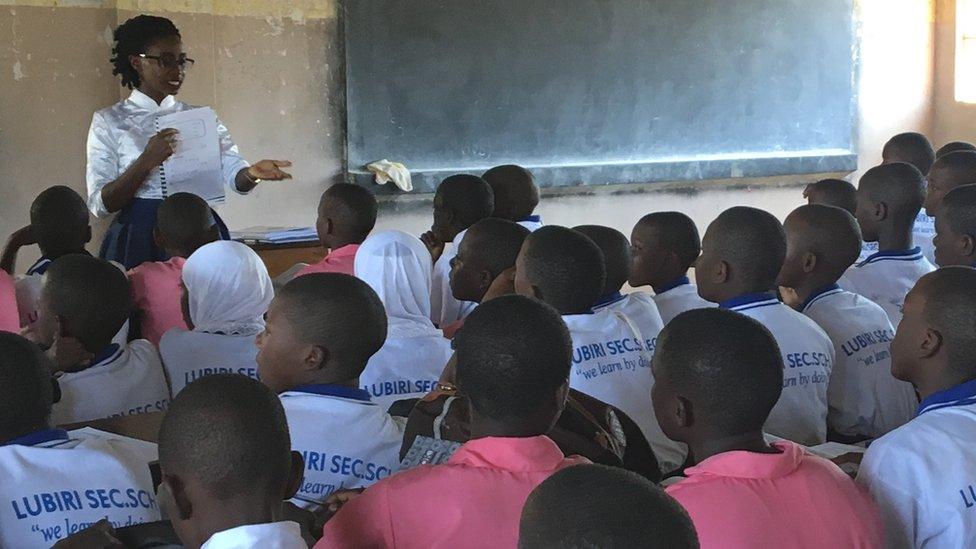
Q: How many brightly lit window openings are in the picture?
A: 1